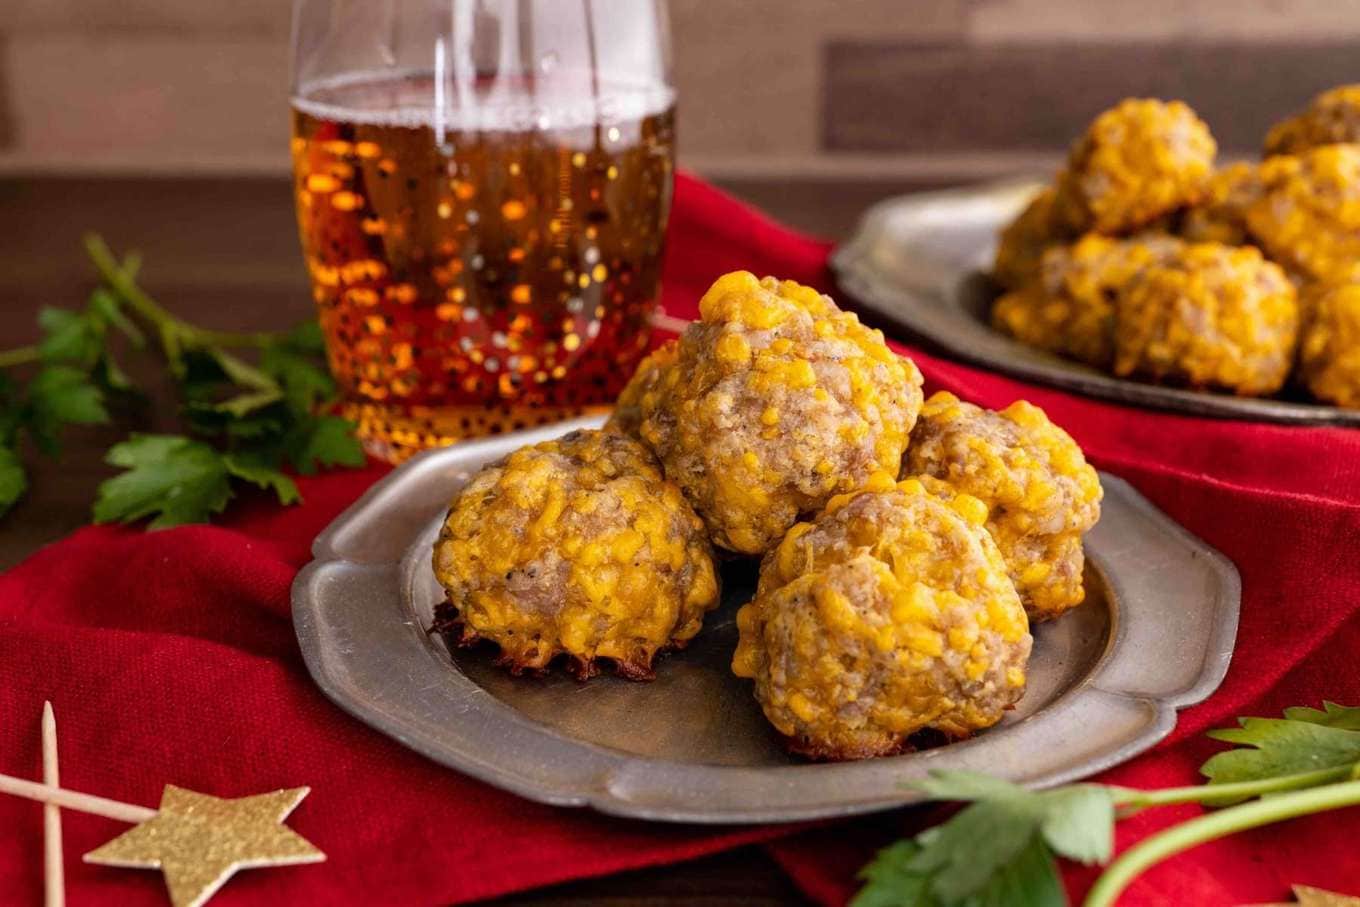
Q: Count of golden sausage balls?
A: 13